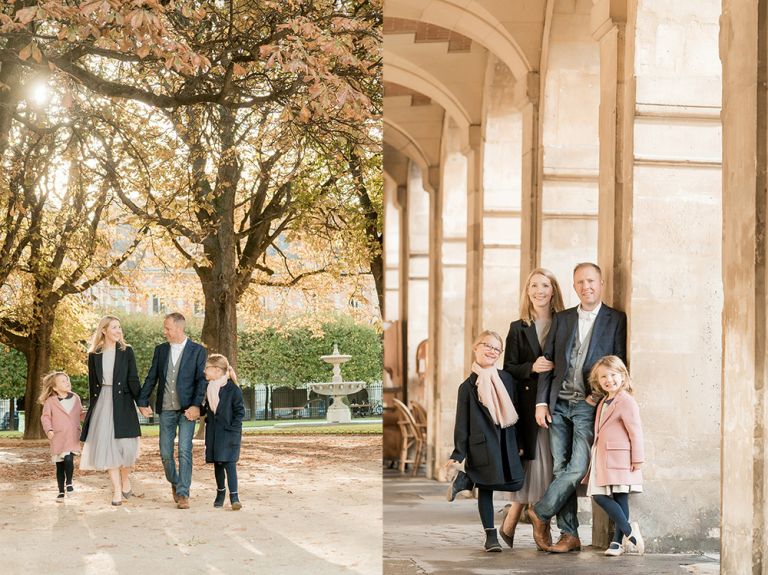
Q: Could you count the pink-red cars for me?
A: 0